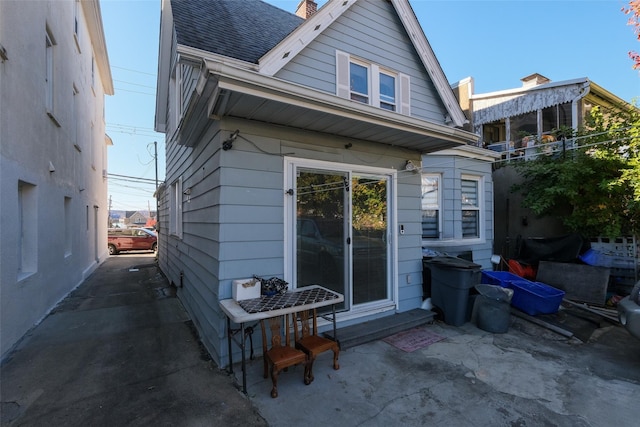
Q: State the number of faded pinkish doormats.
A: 1